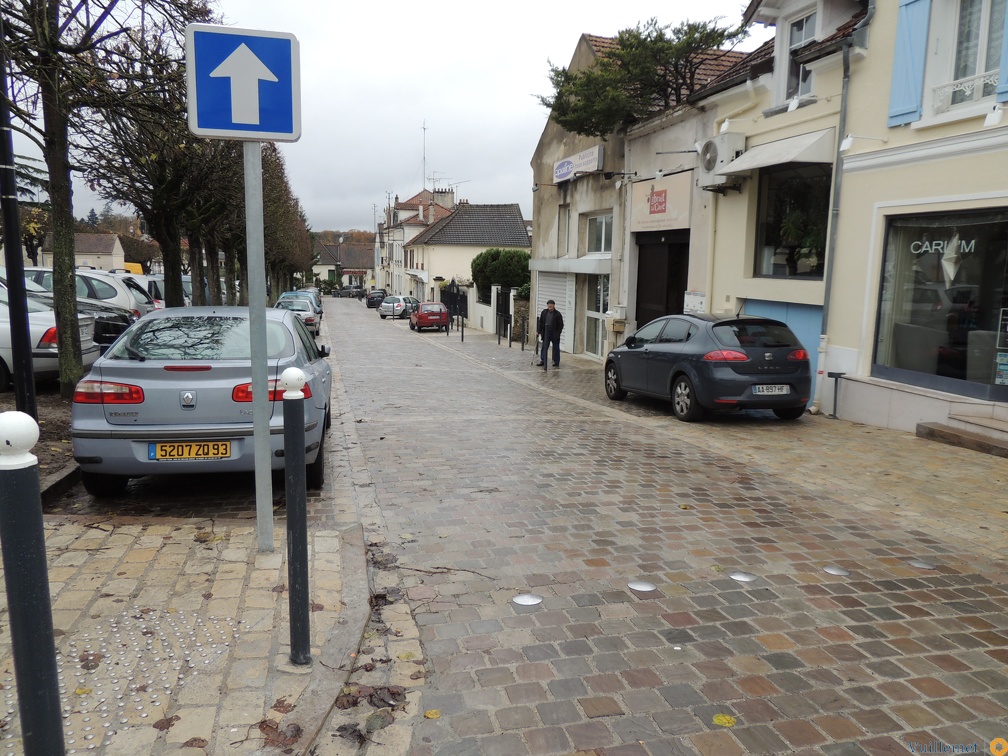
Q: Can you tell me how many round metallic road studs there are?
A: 5